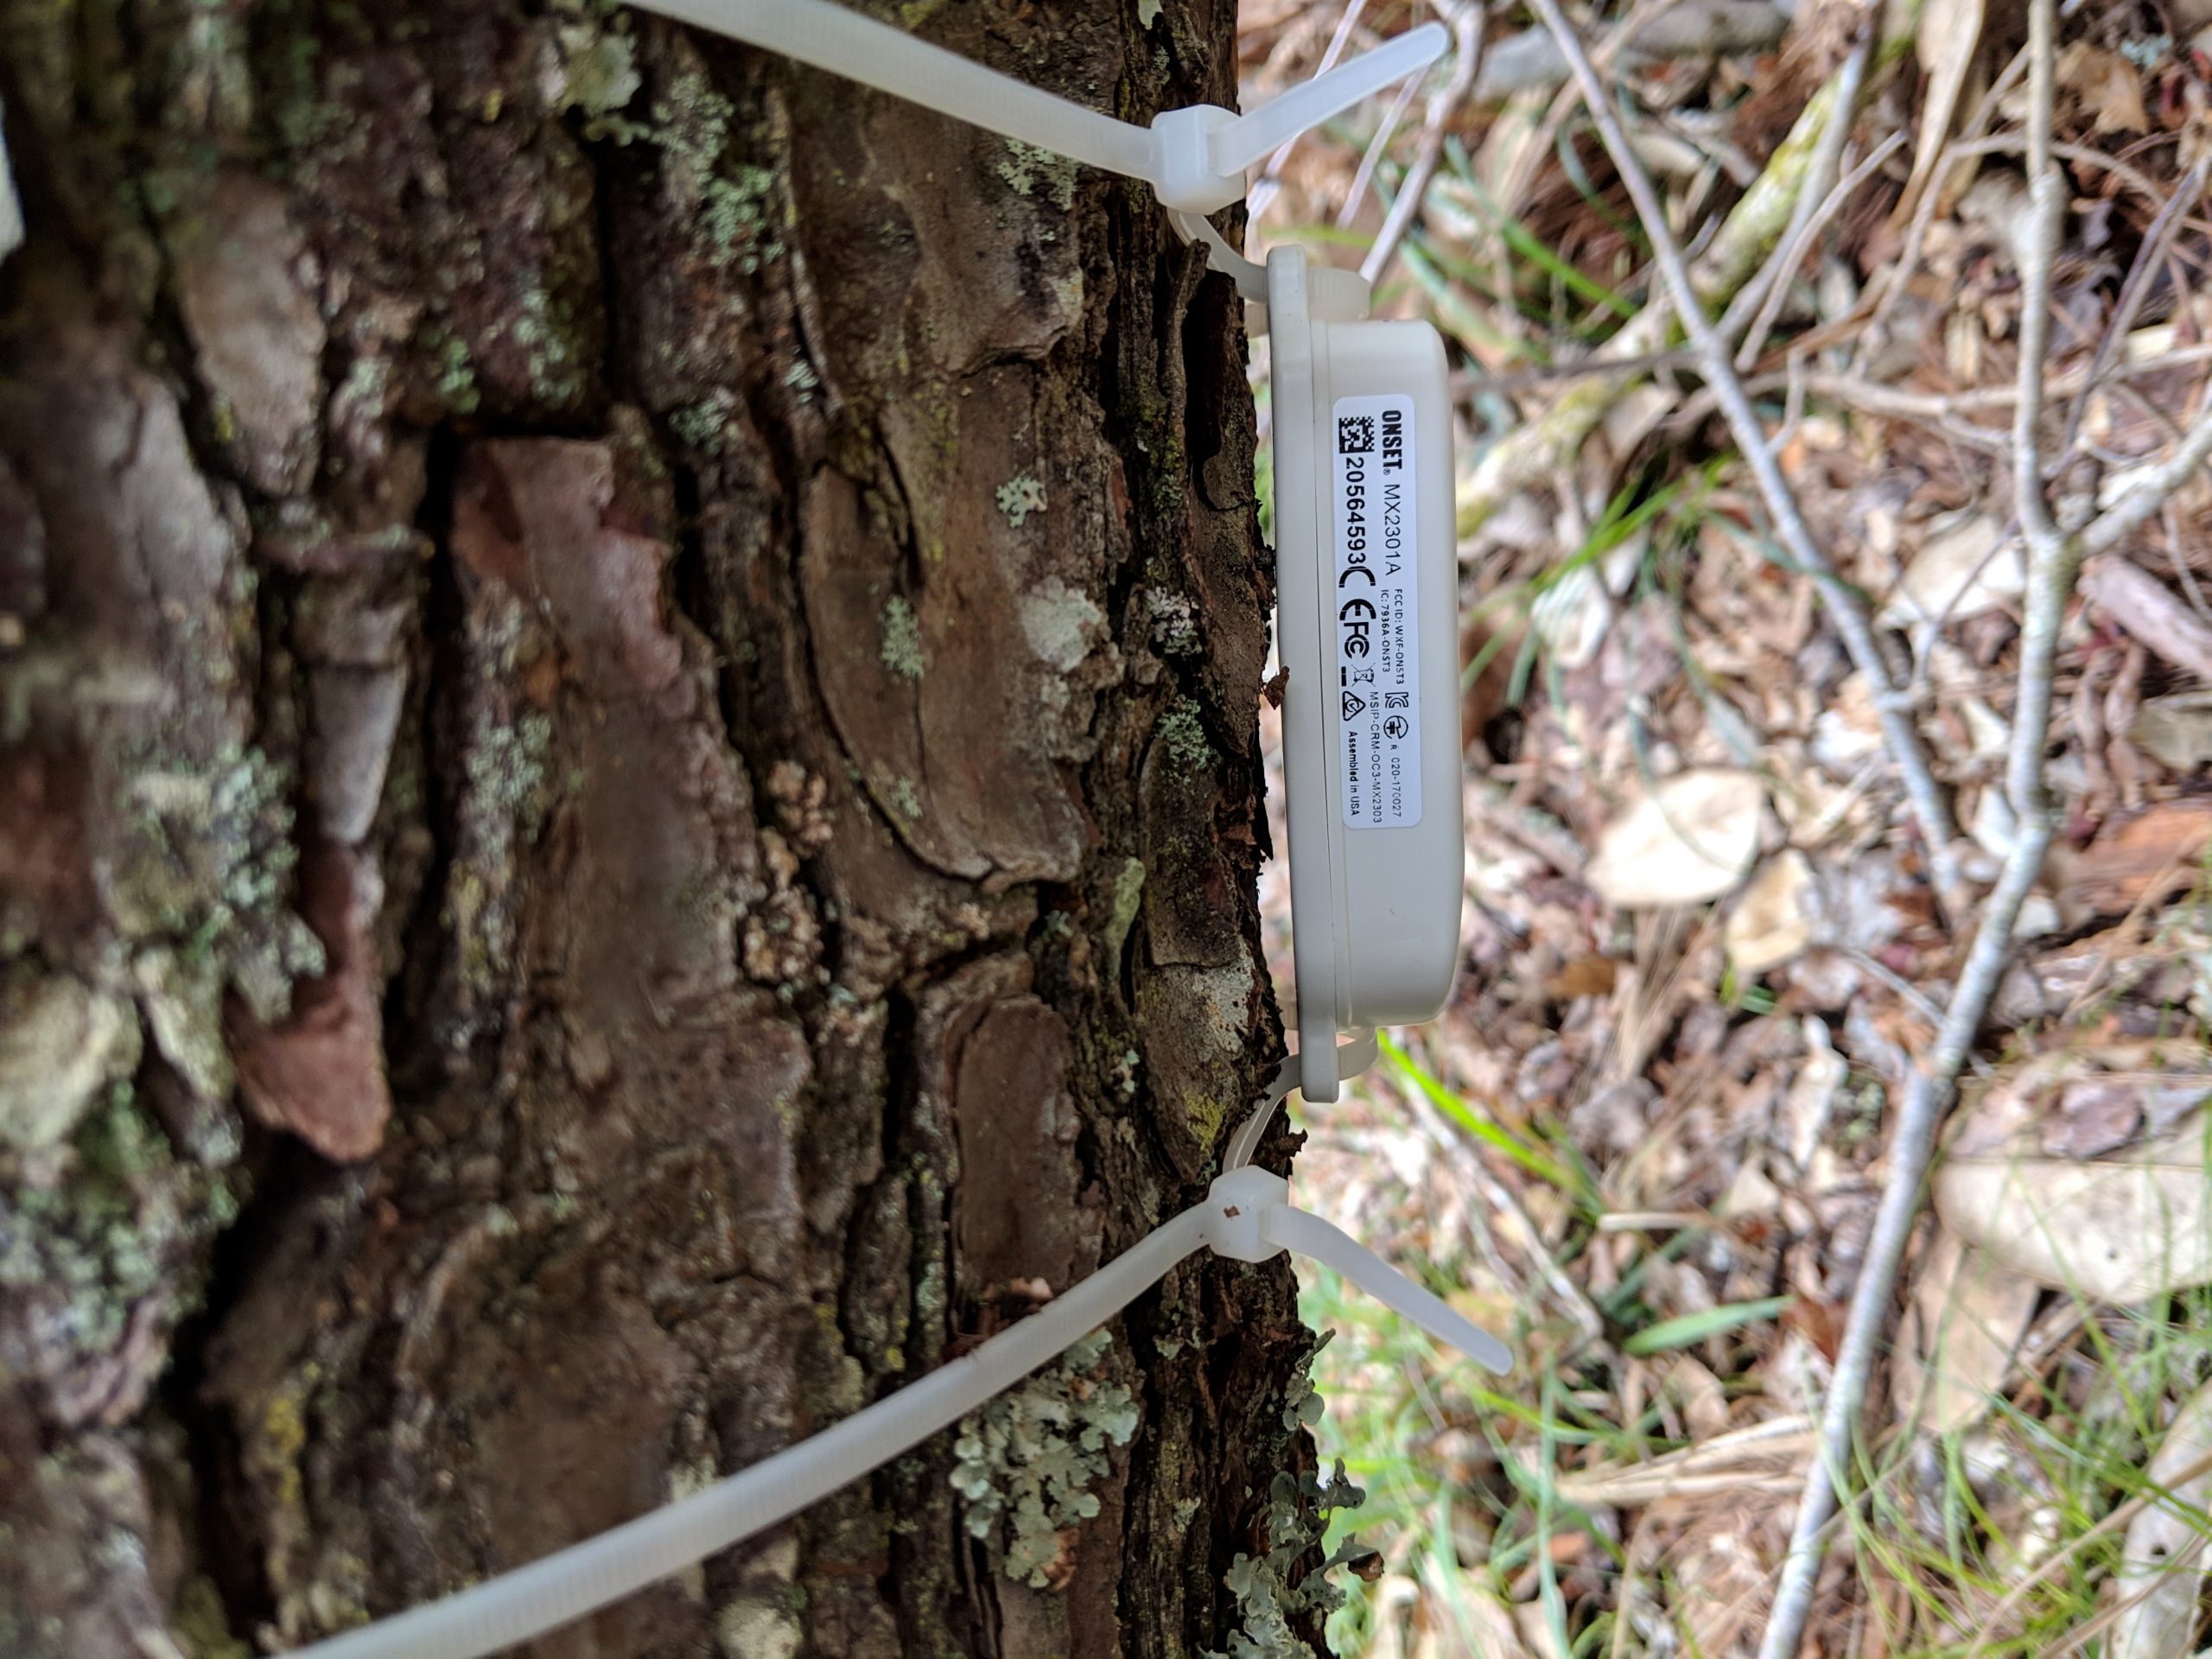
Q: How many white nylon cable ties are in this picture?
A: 2